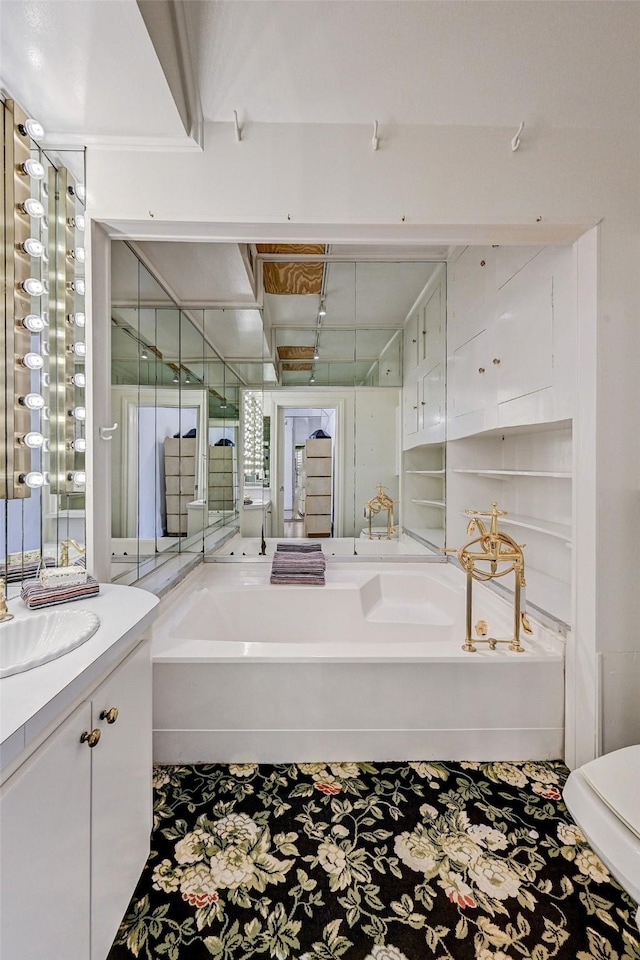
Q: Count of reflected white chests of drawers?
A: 3